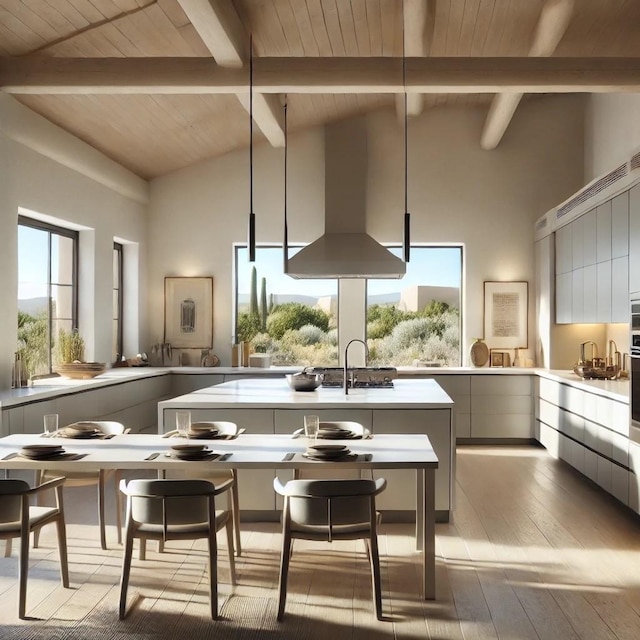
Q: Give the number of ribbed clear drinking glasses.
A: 3